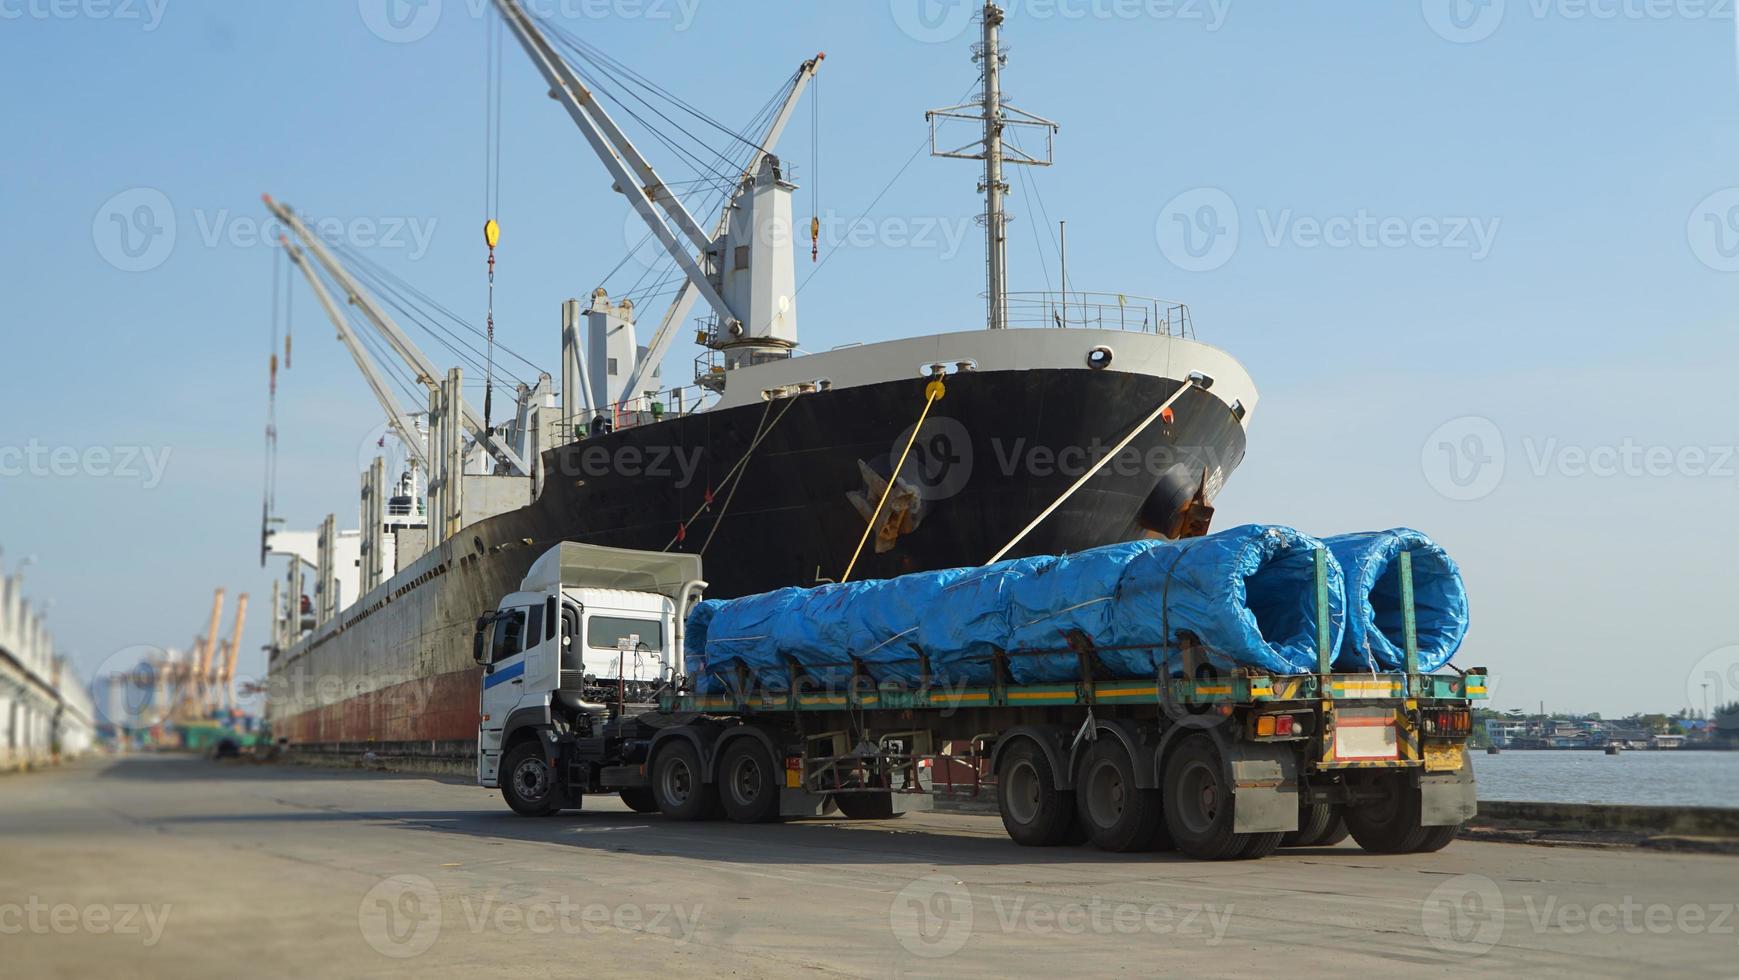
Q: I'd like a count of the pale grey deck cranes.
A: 4